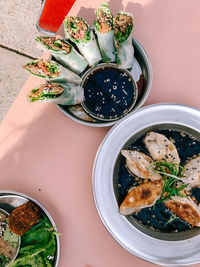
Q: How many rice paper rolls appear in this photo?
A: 6